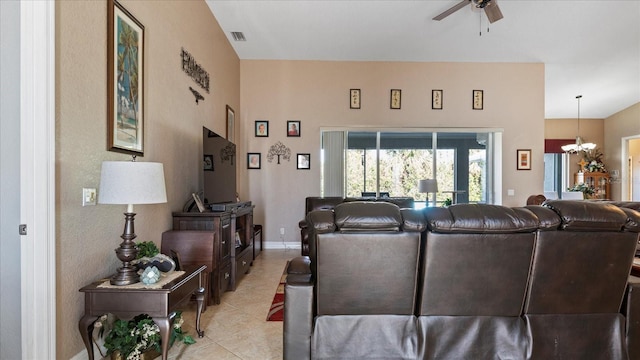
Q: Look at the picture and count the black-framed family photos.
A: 4